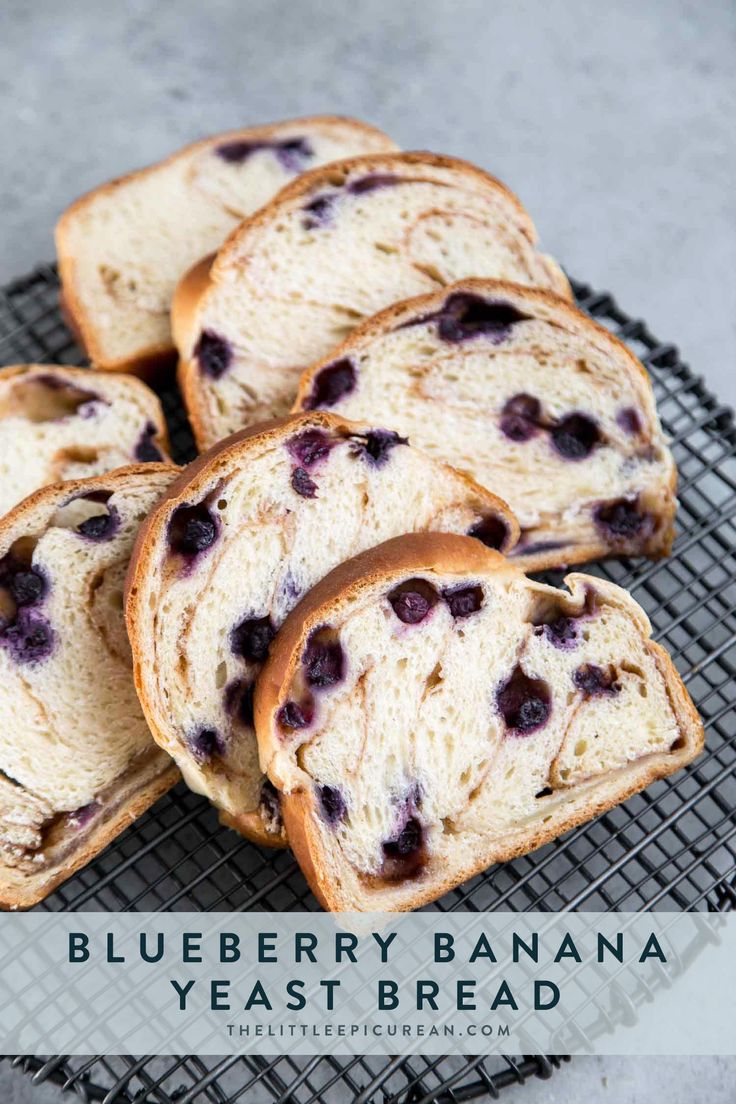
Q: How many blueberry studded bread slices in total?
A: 7